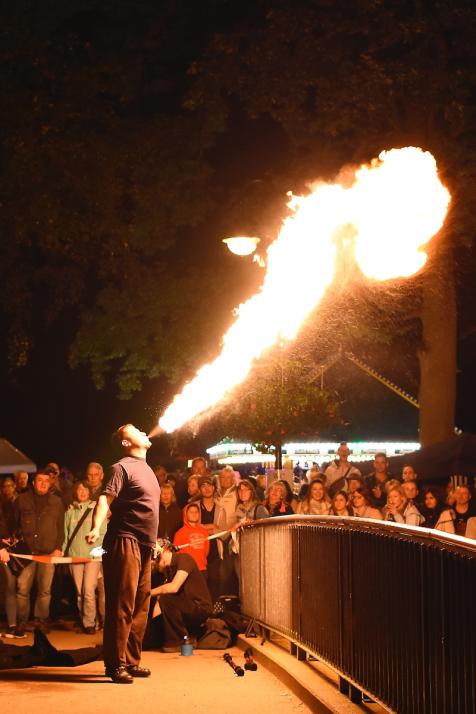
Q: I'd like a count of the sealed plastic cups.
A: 0